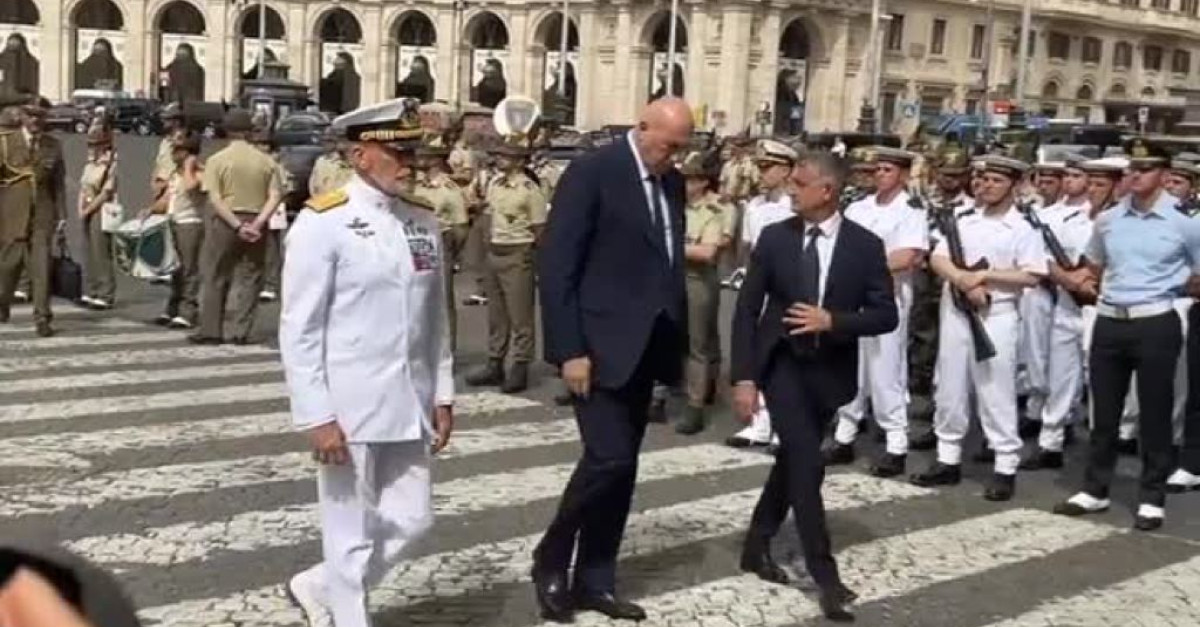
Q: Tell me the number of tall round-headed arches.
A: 10